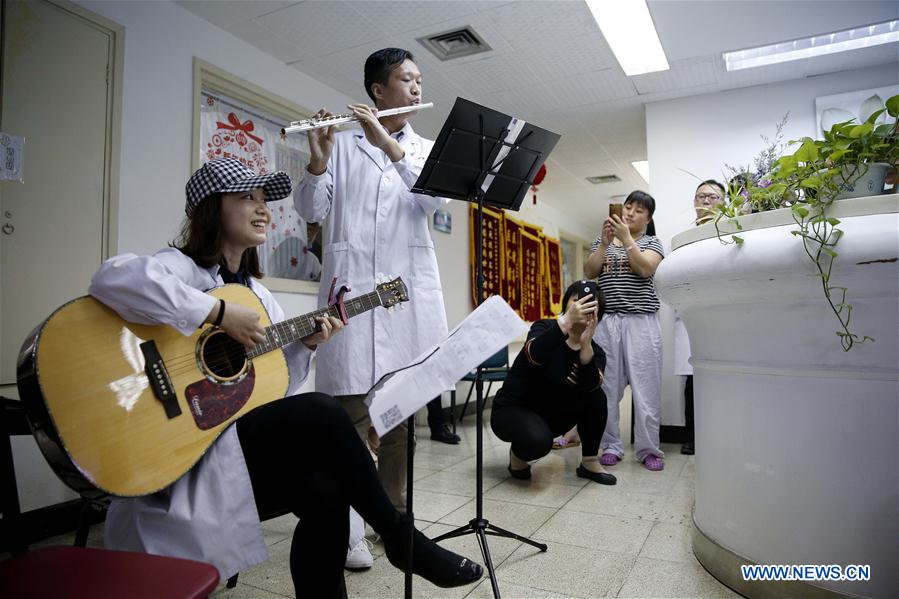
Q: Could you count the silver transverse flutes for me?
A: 1